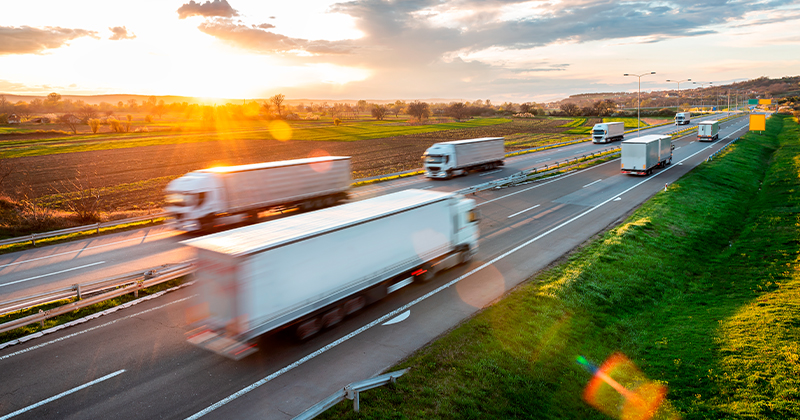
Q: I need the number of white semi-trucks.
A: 7